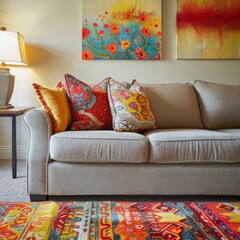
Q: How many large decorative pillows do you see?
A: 3